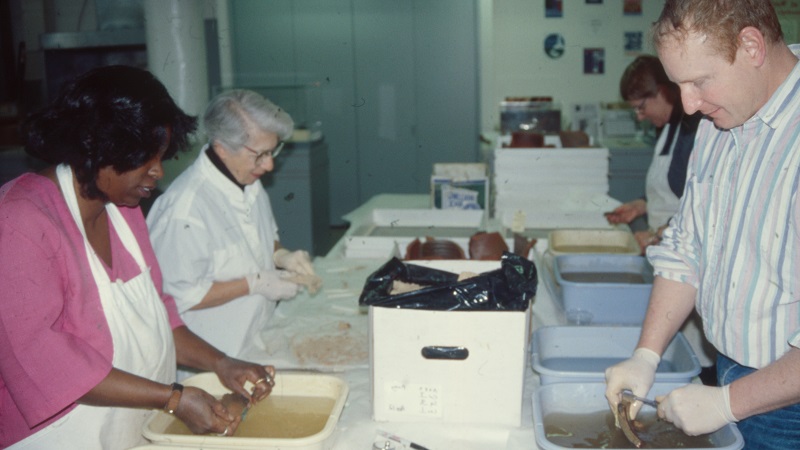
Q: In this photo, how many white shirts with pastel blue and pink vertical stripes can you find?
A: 1